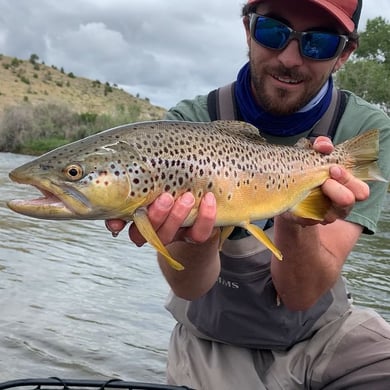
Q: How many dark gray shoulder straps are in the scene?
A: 2